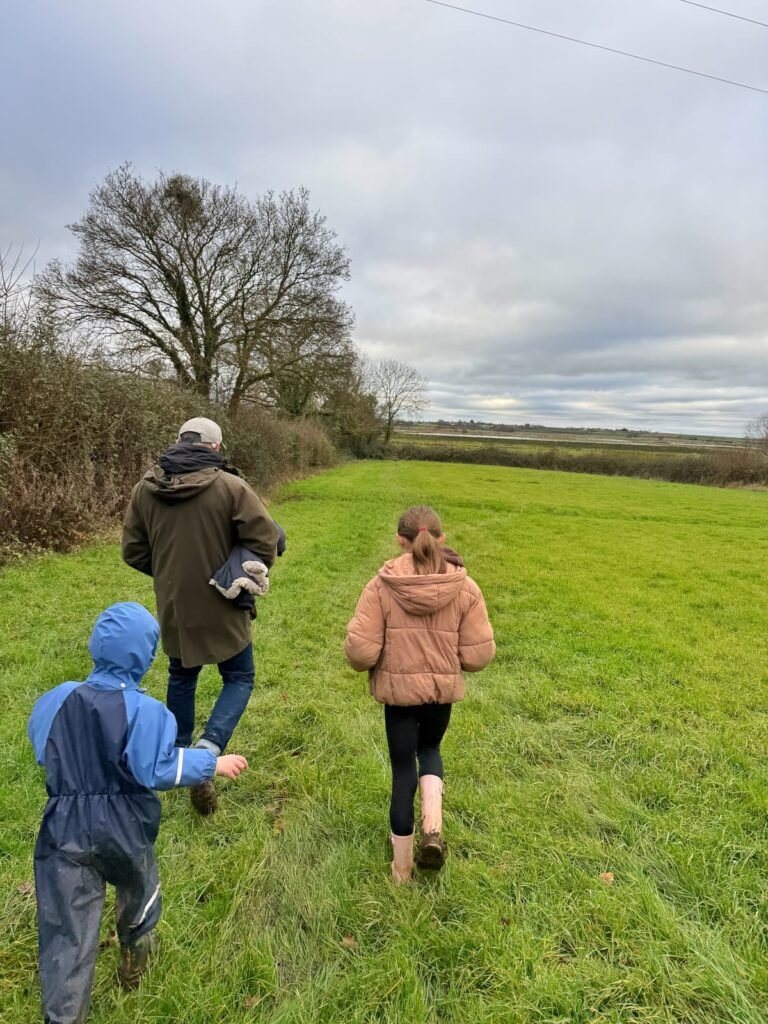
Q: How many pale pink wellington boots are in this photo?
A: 2